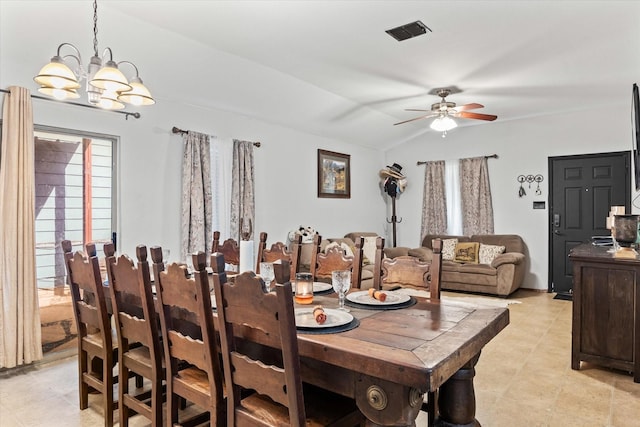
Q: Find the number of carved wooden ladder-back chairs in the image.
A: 8